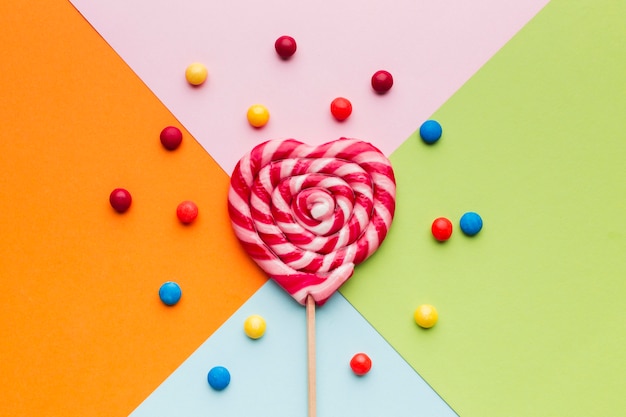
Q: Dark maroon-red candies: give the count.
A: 4